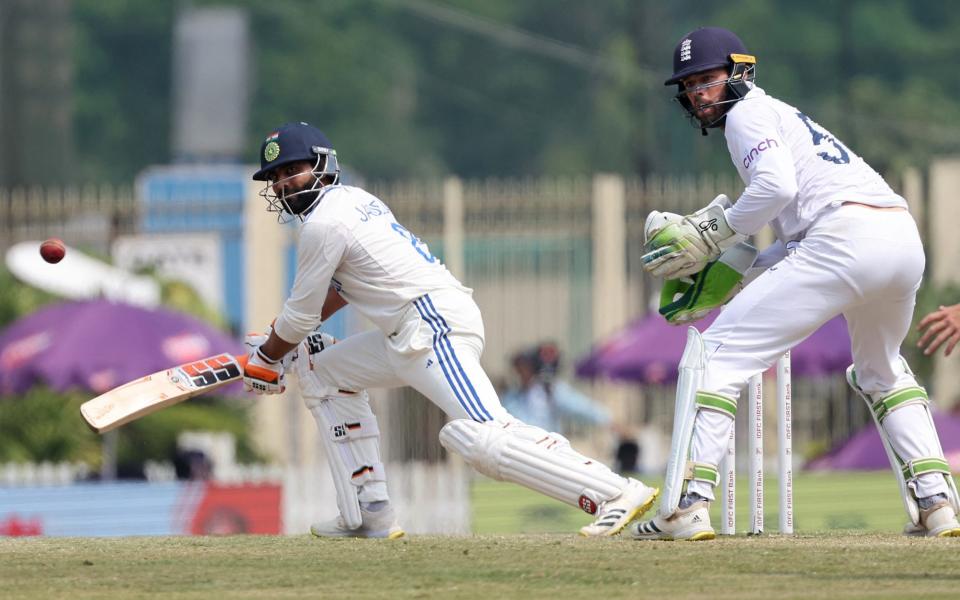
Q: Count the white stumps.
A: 3